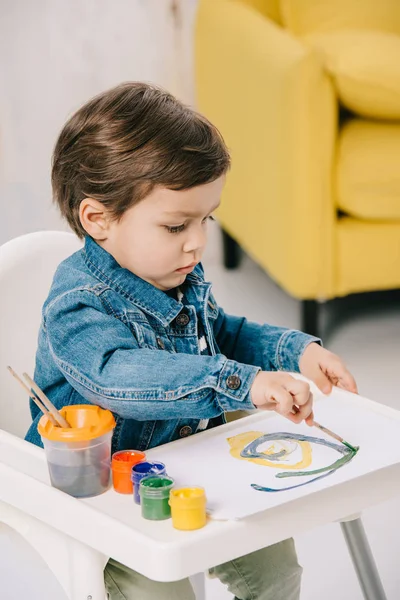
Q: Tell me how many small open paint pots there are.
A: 4